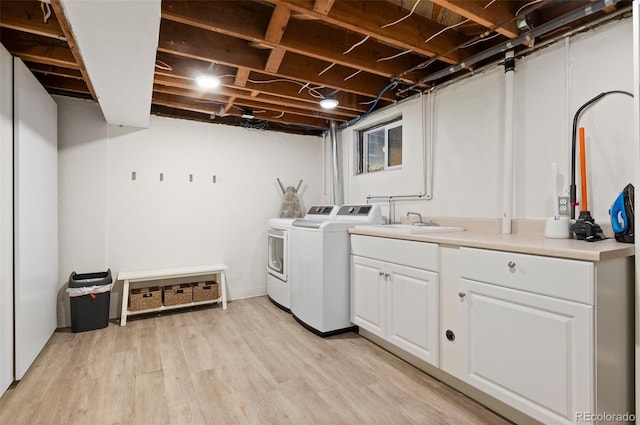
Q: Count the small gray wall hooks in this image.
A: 4